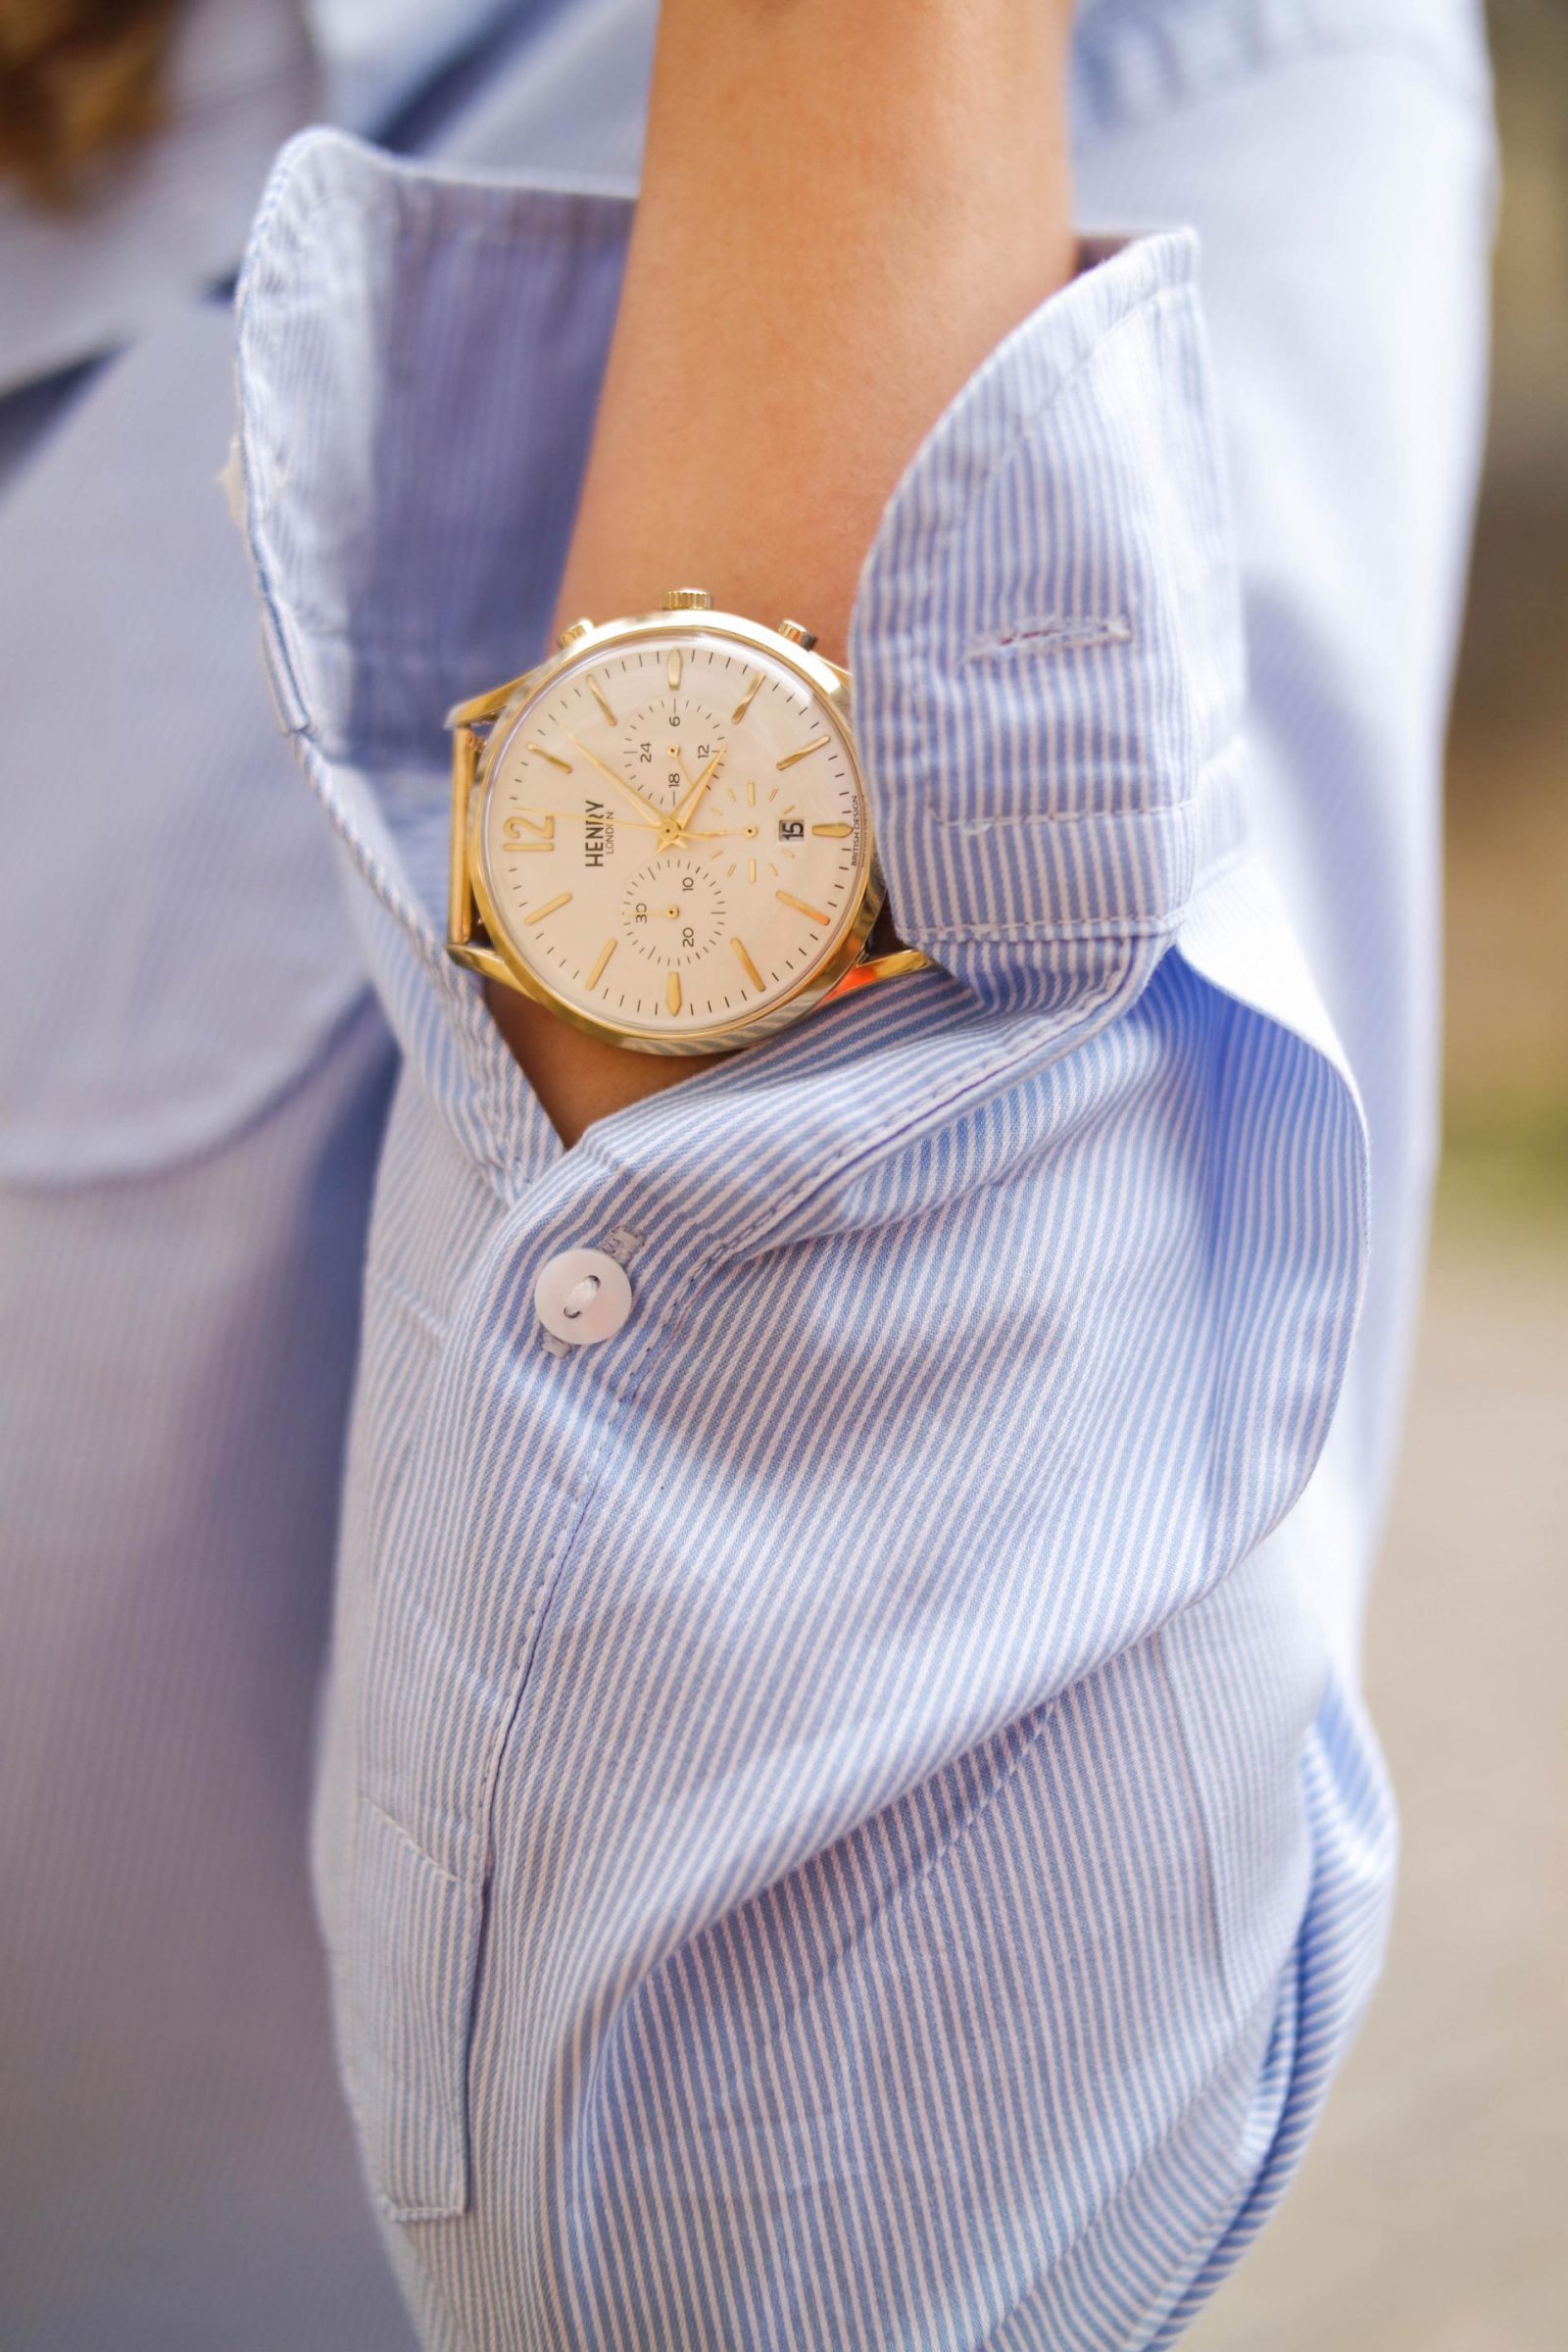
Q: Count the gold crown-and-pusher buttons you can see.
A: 3